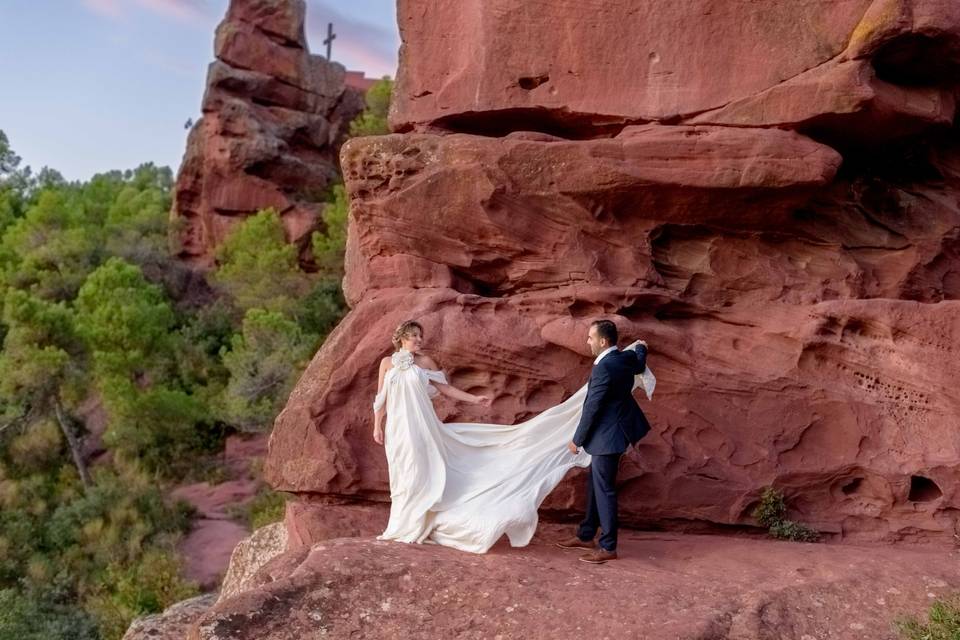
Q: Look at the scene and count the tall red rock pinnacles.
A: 1